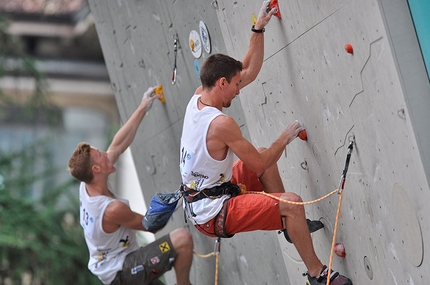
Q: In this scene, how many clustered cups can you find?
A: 0